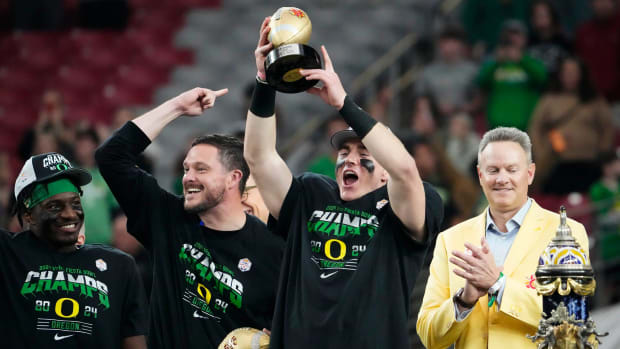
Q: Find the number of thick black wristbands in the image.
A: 2